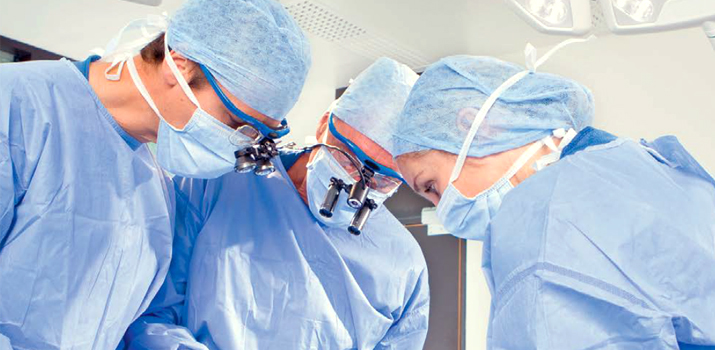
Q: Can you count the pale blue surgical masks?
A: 3